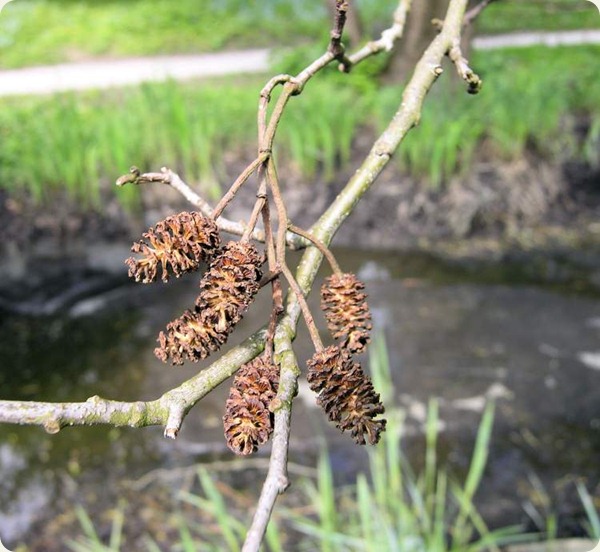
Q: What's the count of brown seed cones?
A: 6